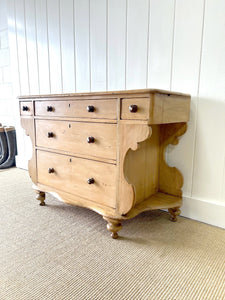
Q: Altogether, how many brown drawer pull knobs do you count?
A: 8